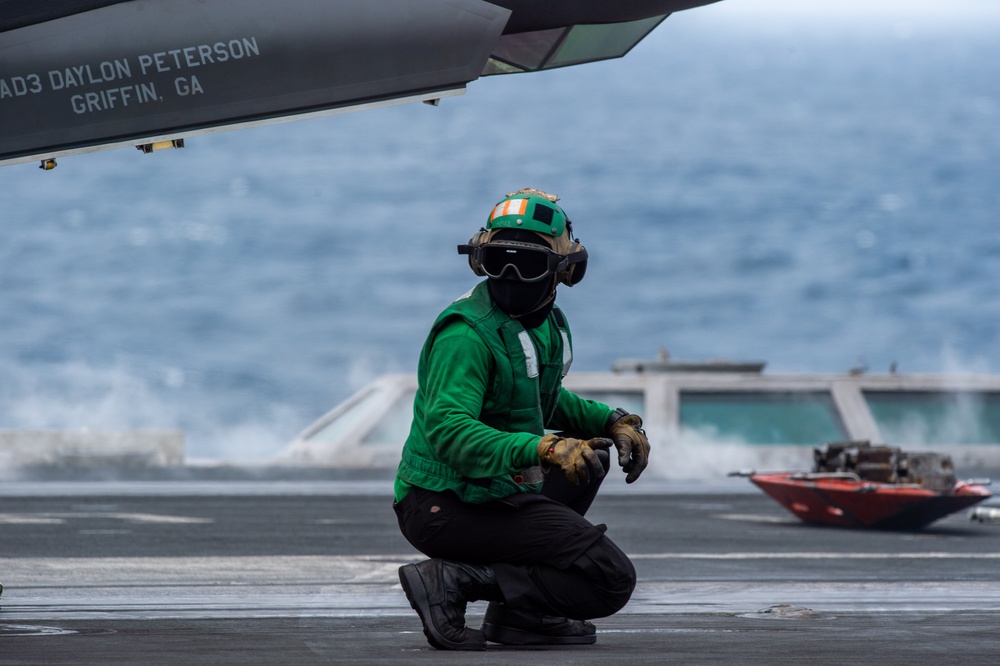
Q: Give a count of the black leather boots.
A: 2